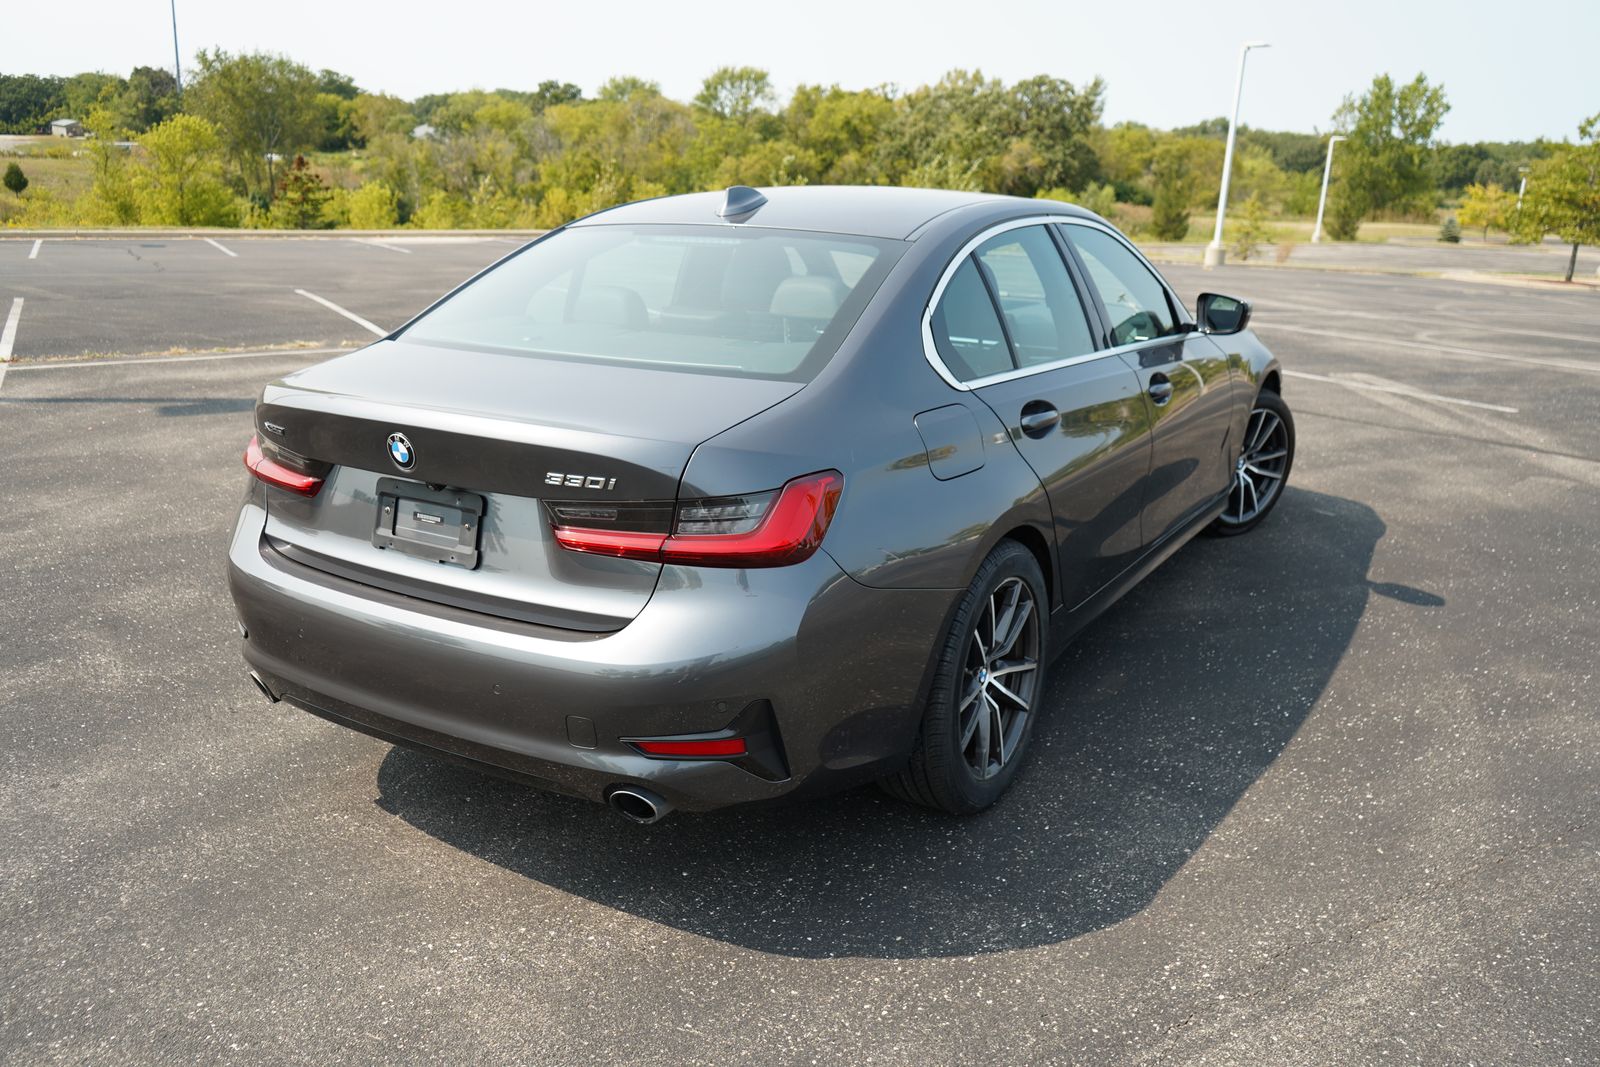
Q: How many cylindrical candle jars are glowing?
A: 0